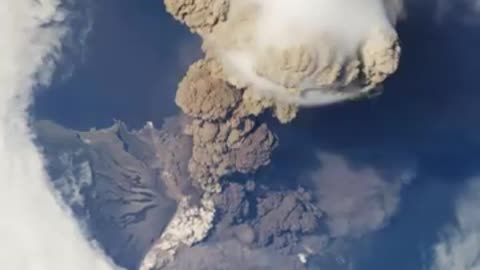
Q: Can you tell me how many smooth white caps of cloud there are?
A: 1